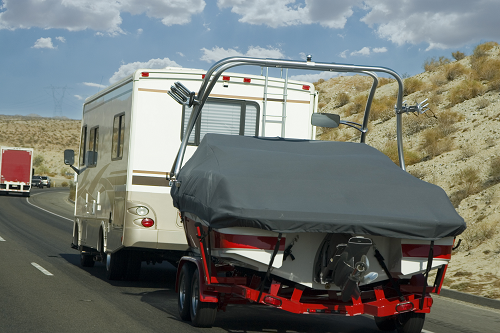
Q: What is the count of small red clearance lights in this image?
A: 5